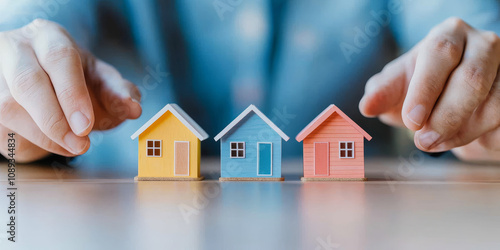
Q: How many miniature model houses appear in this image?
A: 3